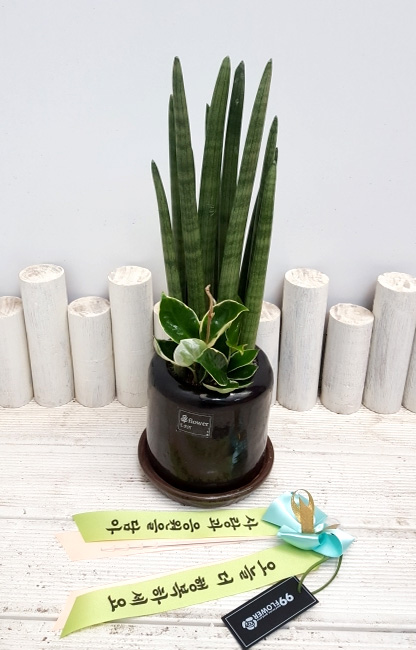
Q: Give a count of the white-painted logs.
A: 10